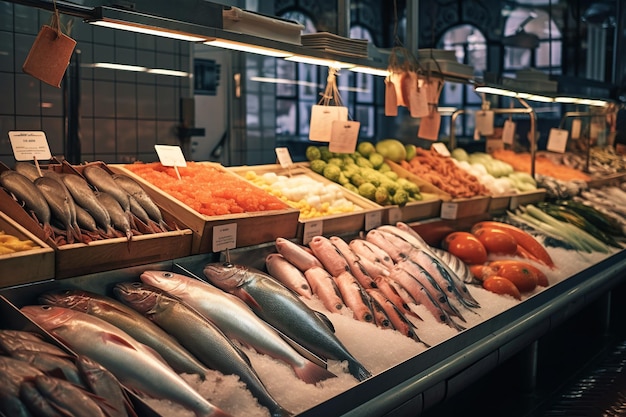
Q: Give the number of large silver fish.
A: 5